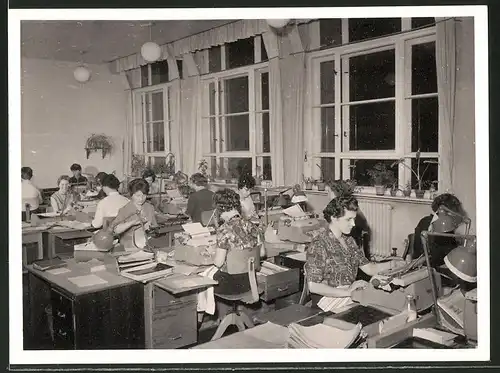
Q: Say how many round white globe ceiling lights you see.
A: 3